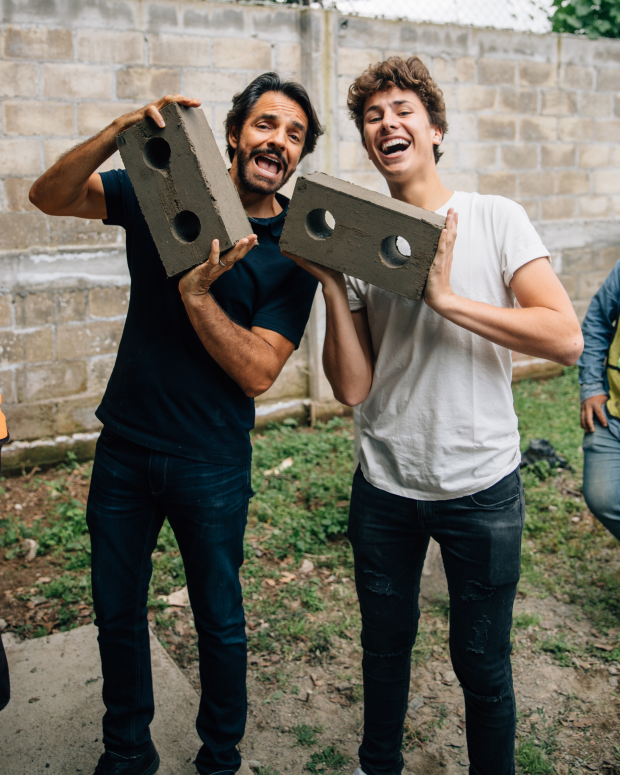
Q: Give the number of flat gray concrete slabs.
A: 1